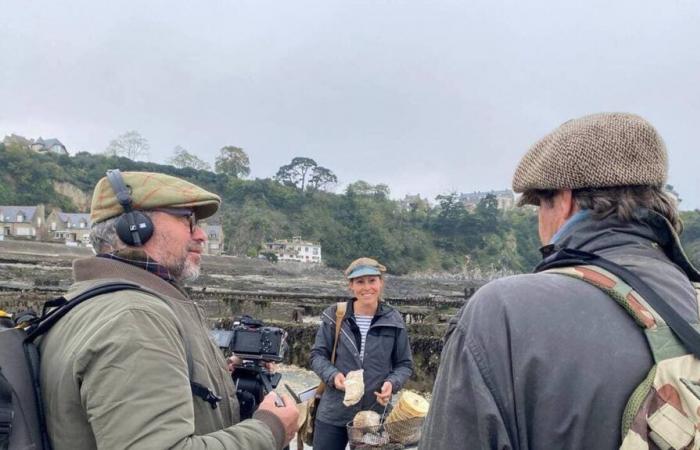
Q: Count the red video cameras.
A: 0